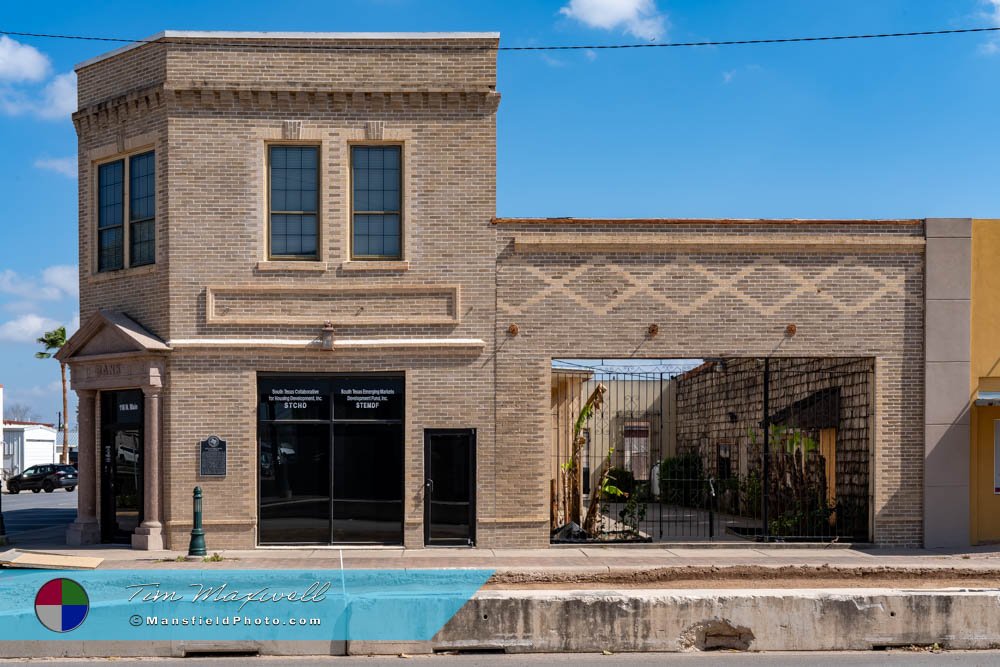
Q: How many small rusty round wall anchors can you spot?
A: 3